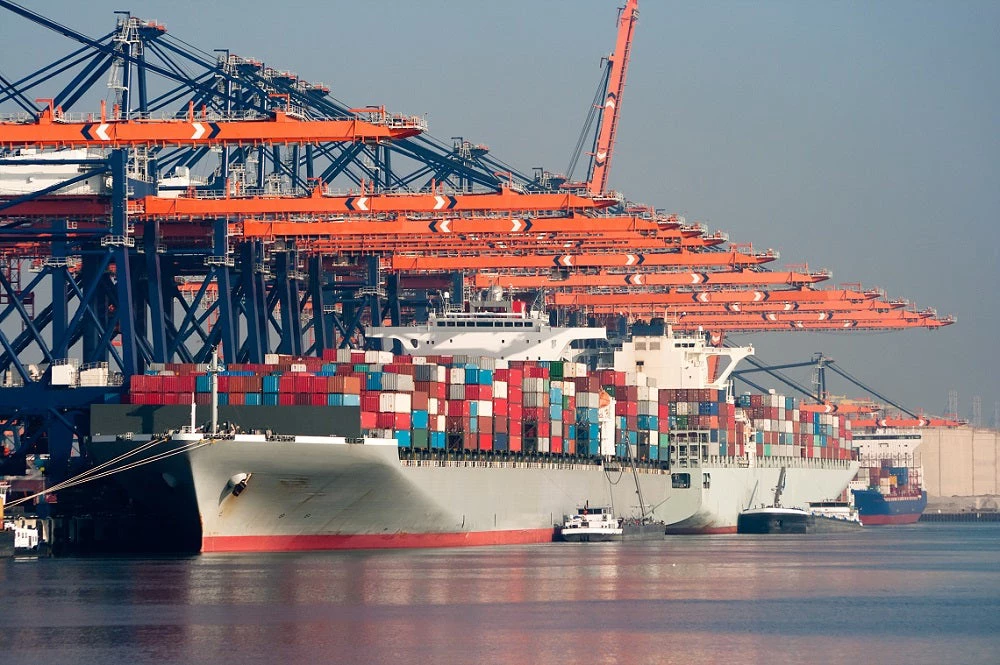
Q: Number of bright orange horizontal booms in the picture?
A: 13